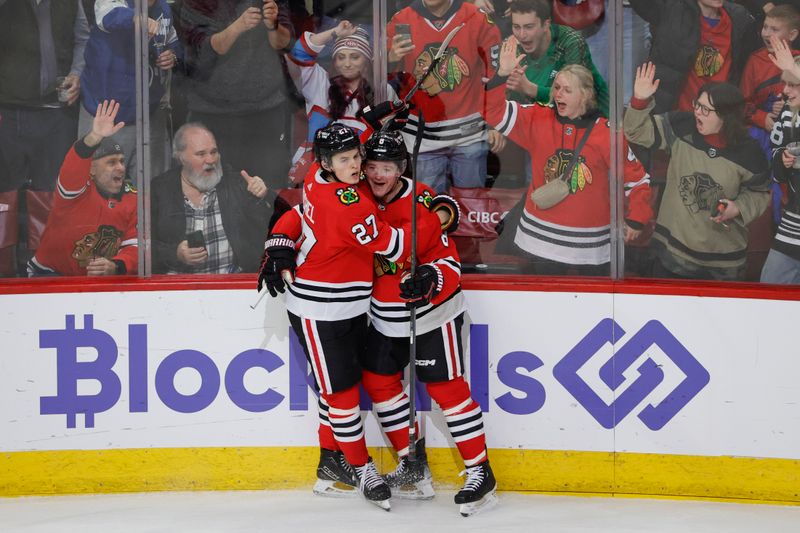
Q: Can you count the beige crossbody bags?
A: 1